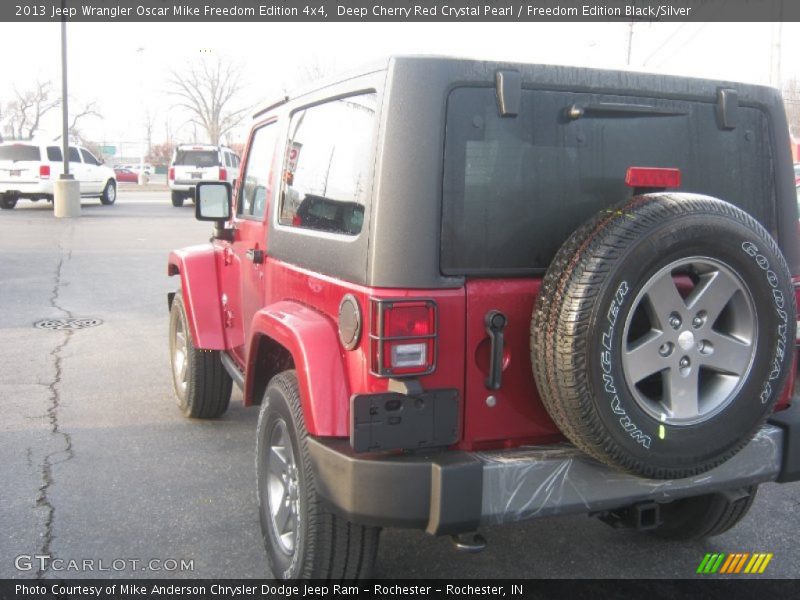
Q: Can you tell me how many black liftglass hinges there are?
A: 2